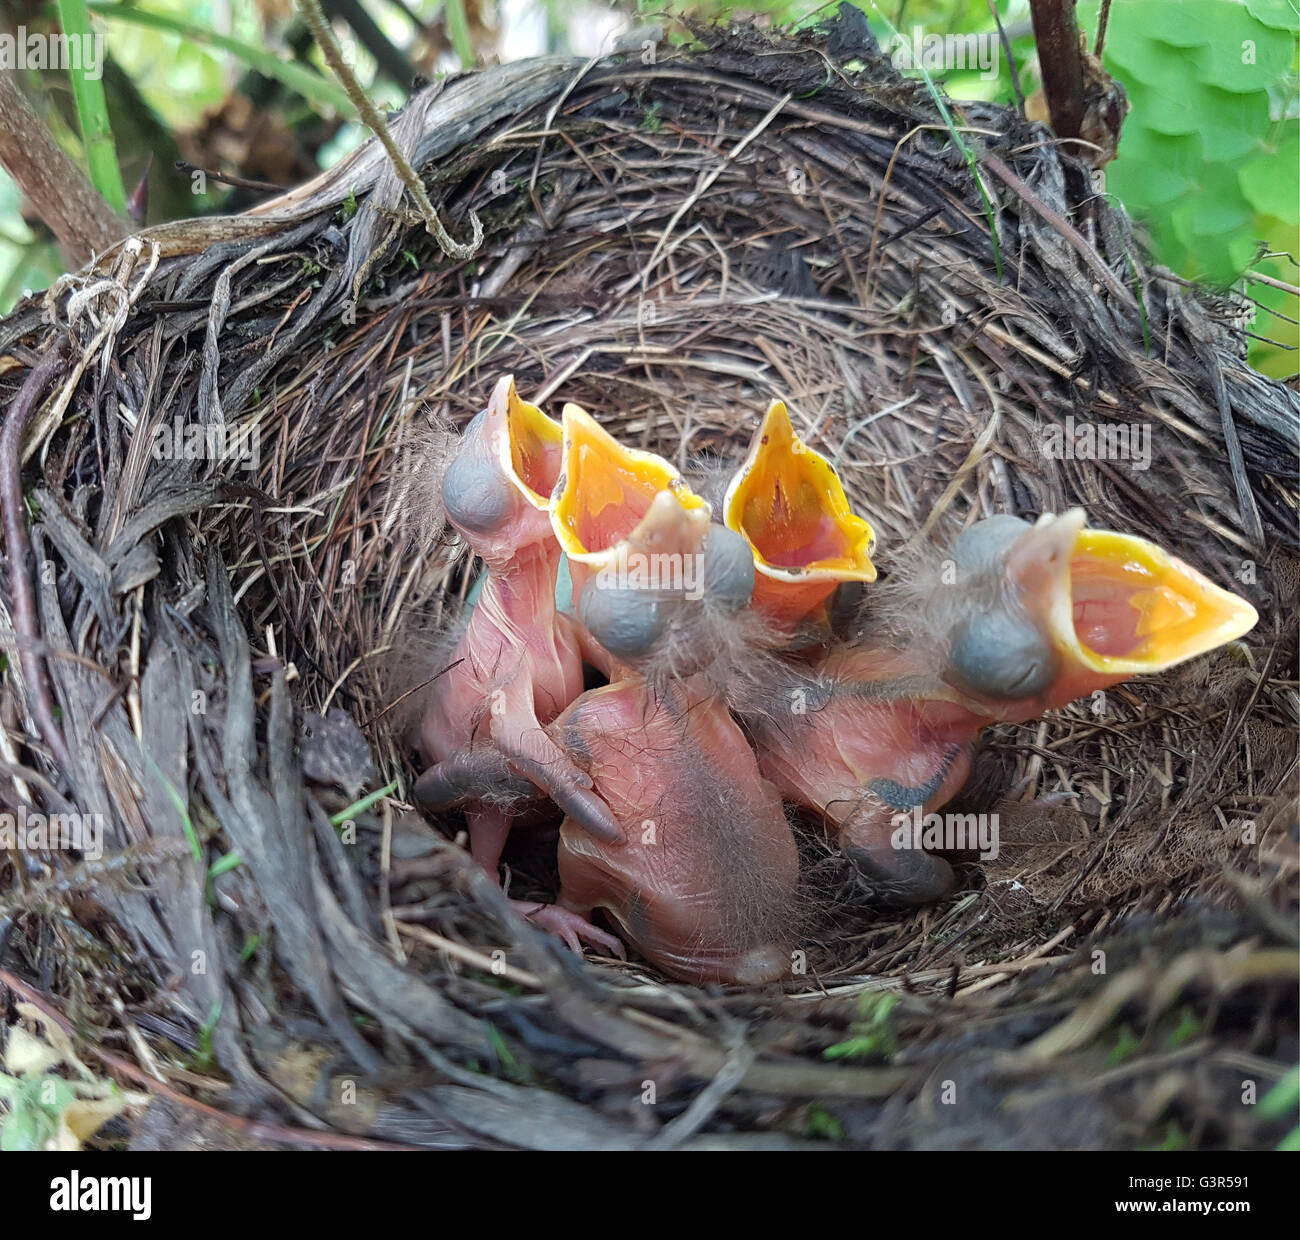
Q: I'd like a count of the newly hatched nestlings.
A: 4